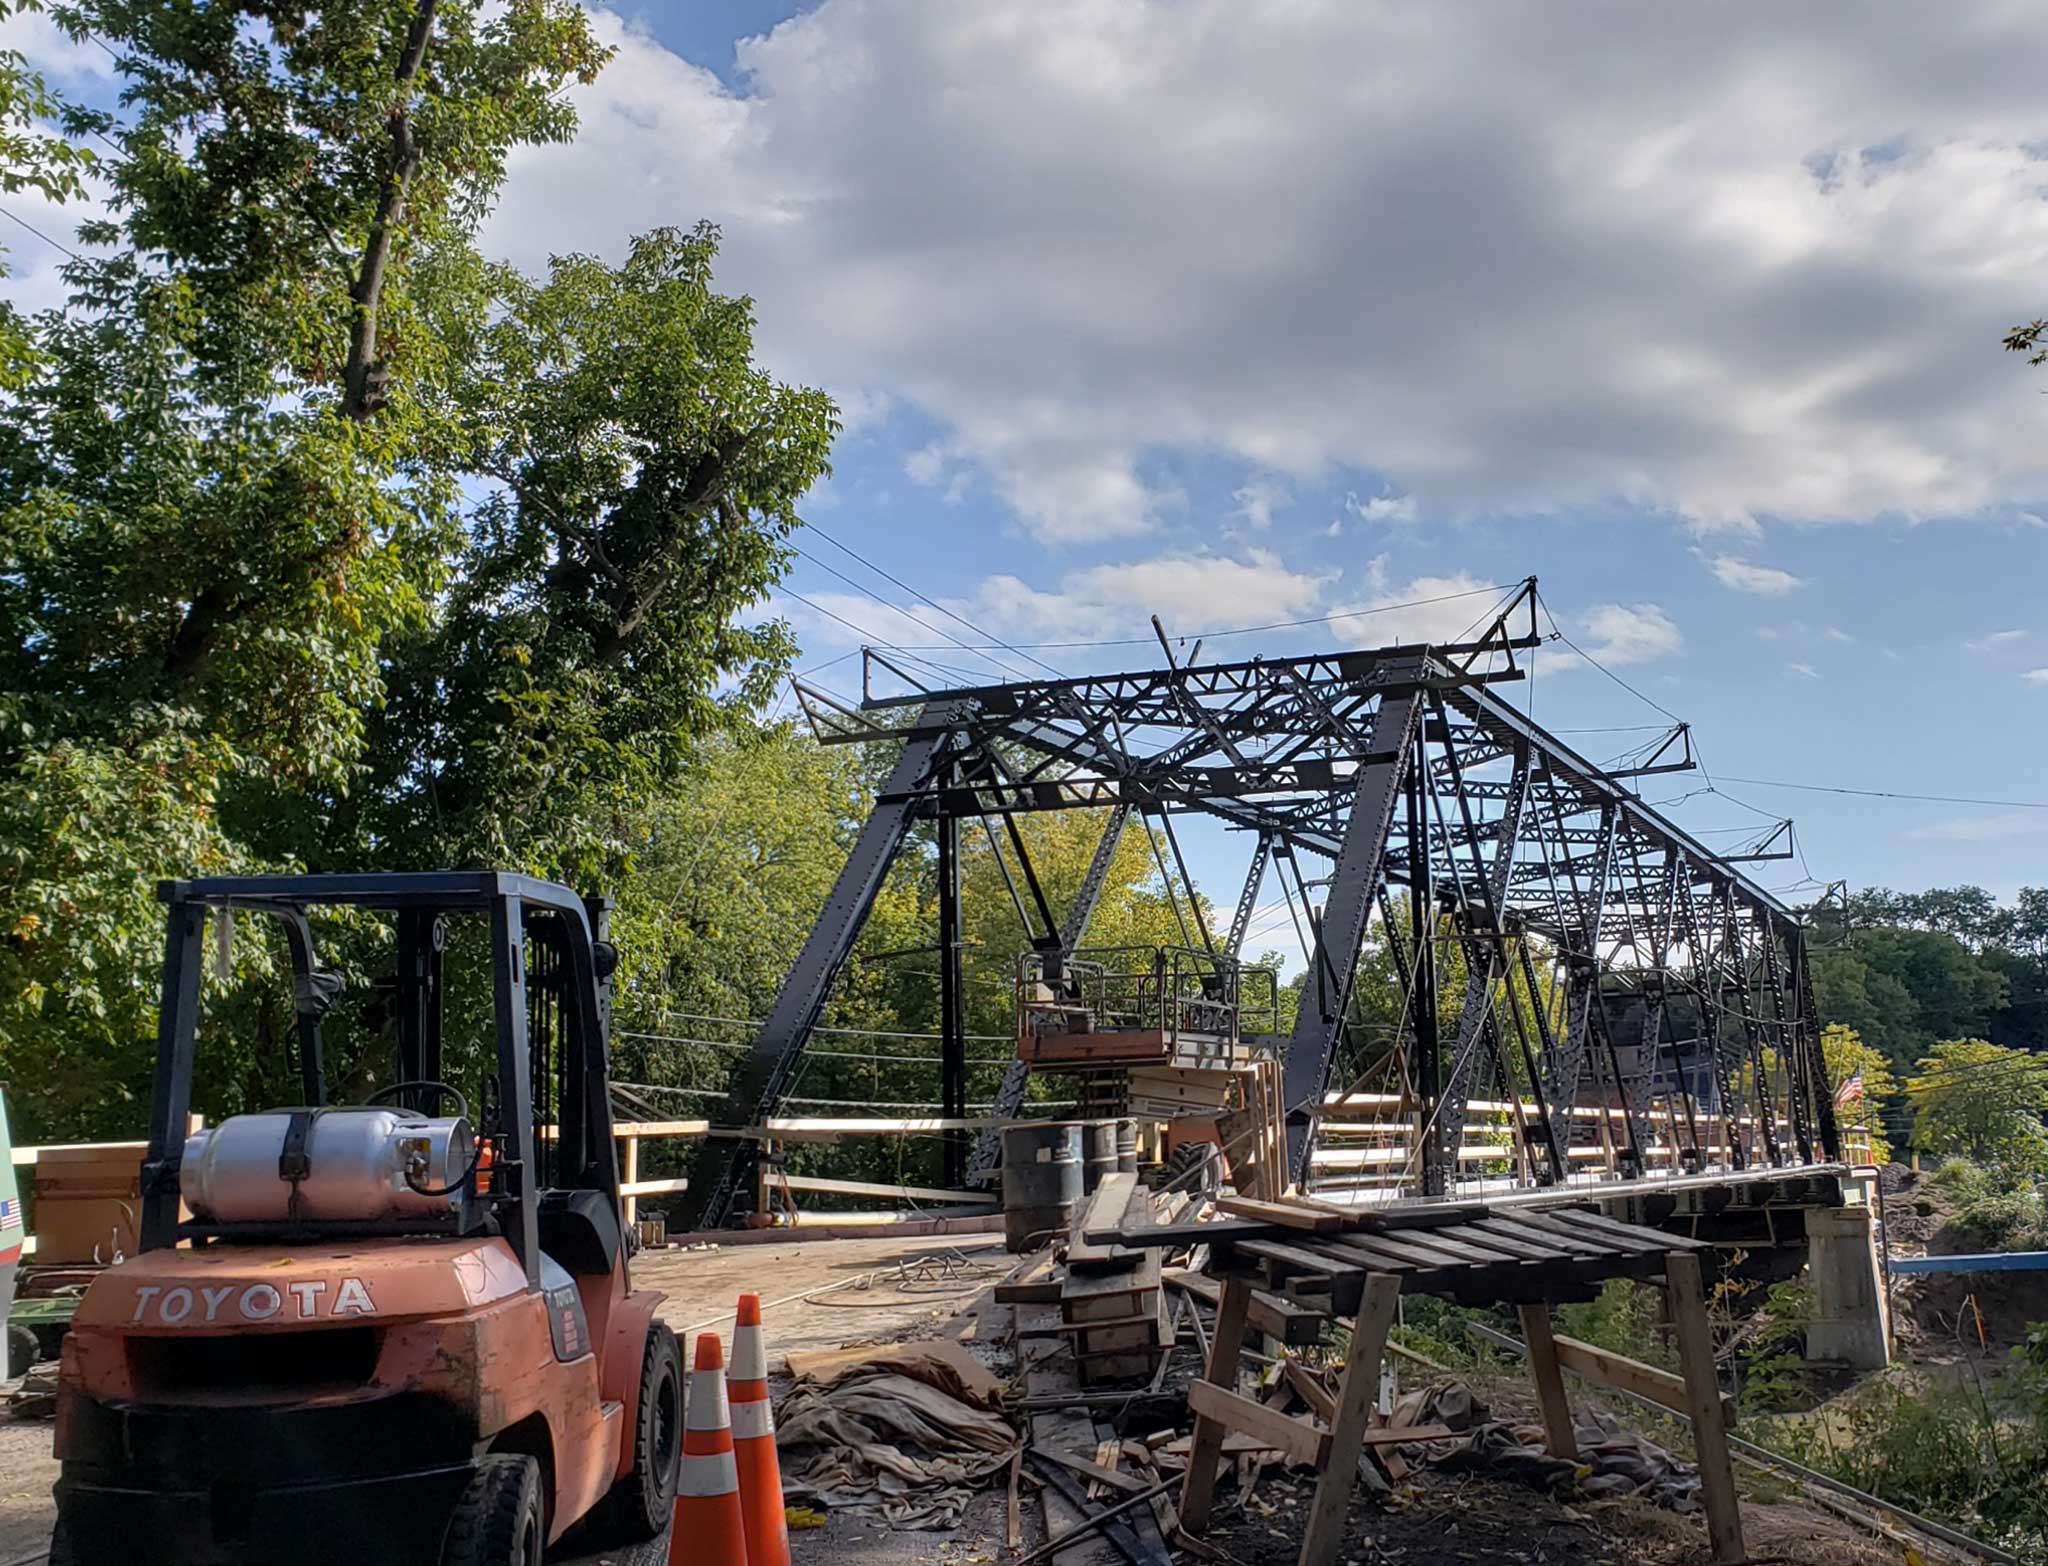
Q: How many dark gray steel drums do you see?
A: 3